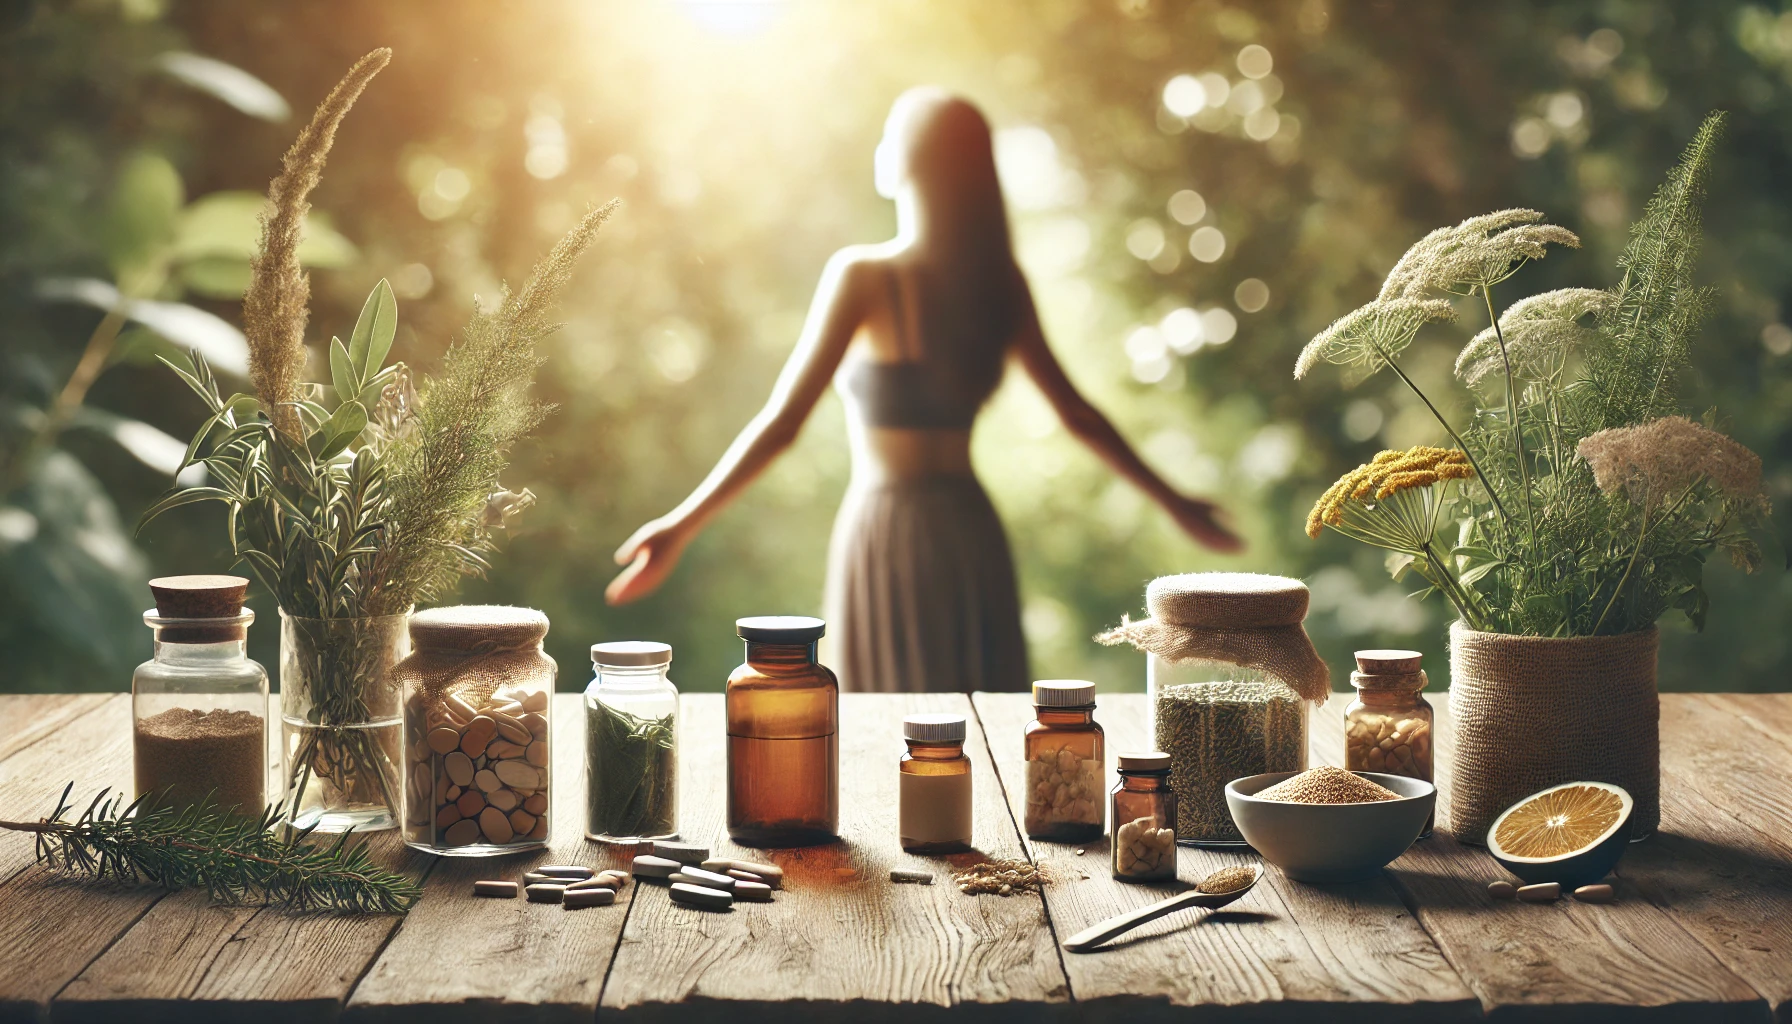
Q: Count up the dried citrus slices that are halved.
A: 1